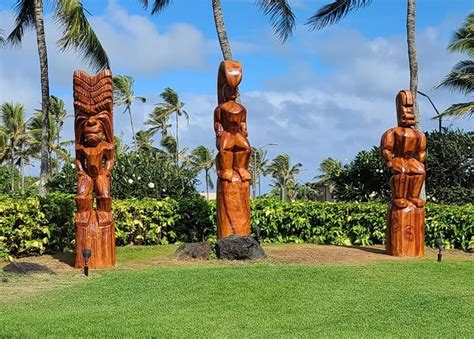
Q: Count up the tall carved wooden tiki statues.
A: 3